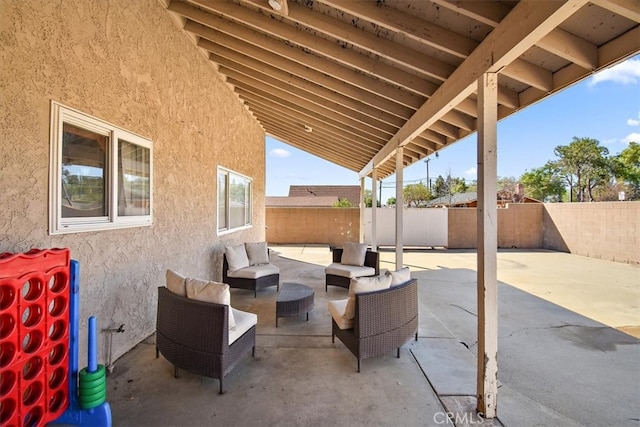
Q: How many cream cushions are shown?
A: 11